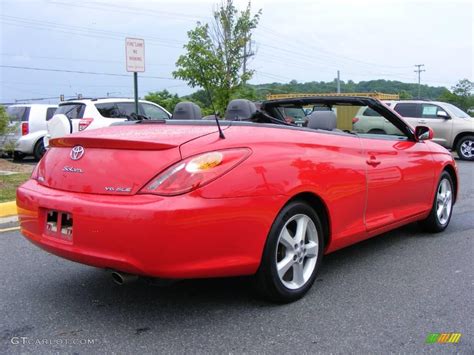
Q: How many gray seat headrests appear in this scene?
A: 3